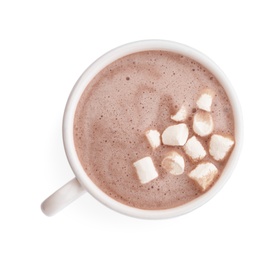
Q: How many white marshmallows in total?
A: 10